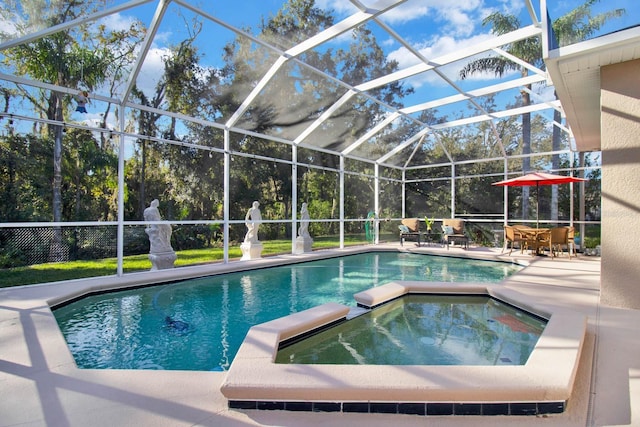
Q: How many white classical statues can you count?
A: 3